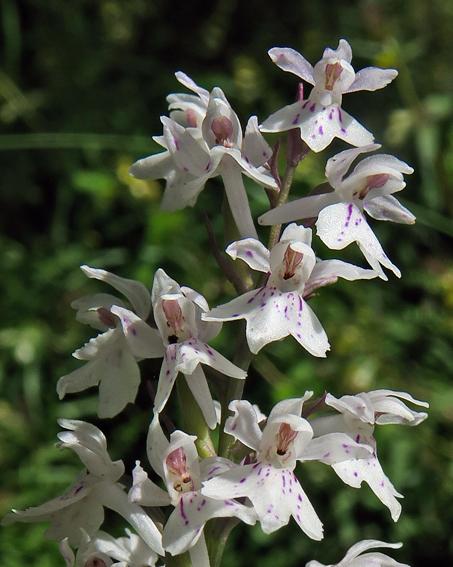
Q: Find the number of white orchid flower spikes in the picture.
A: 1